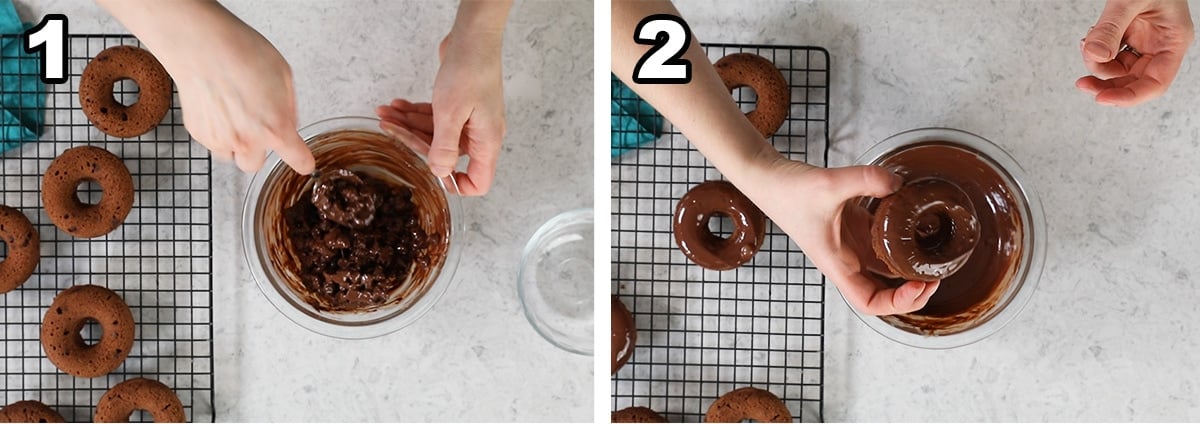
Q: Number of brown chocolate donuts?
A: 12